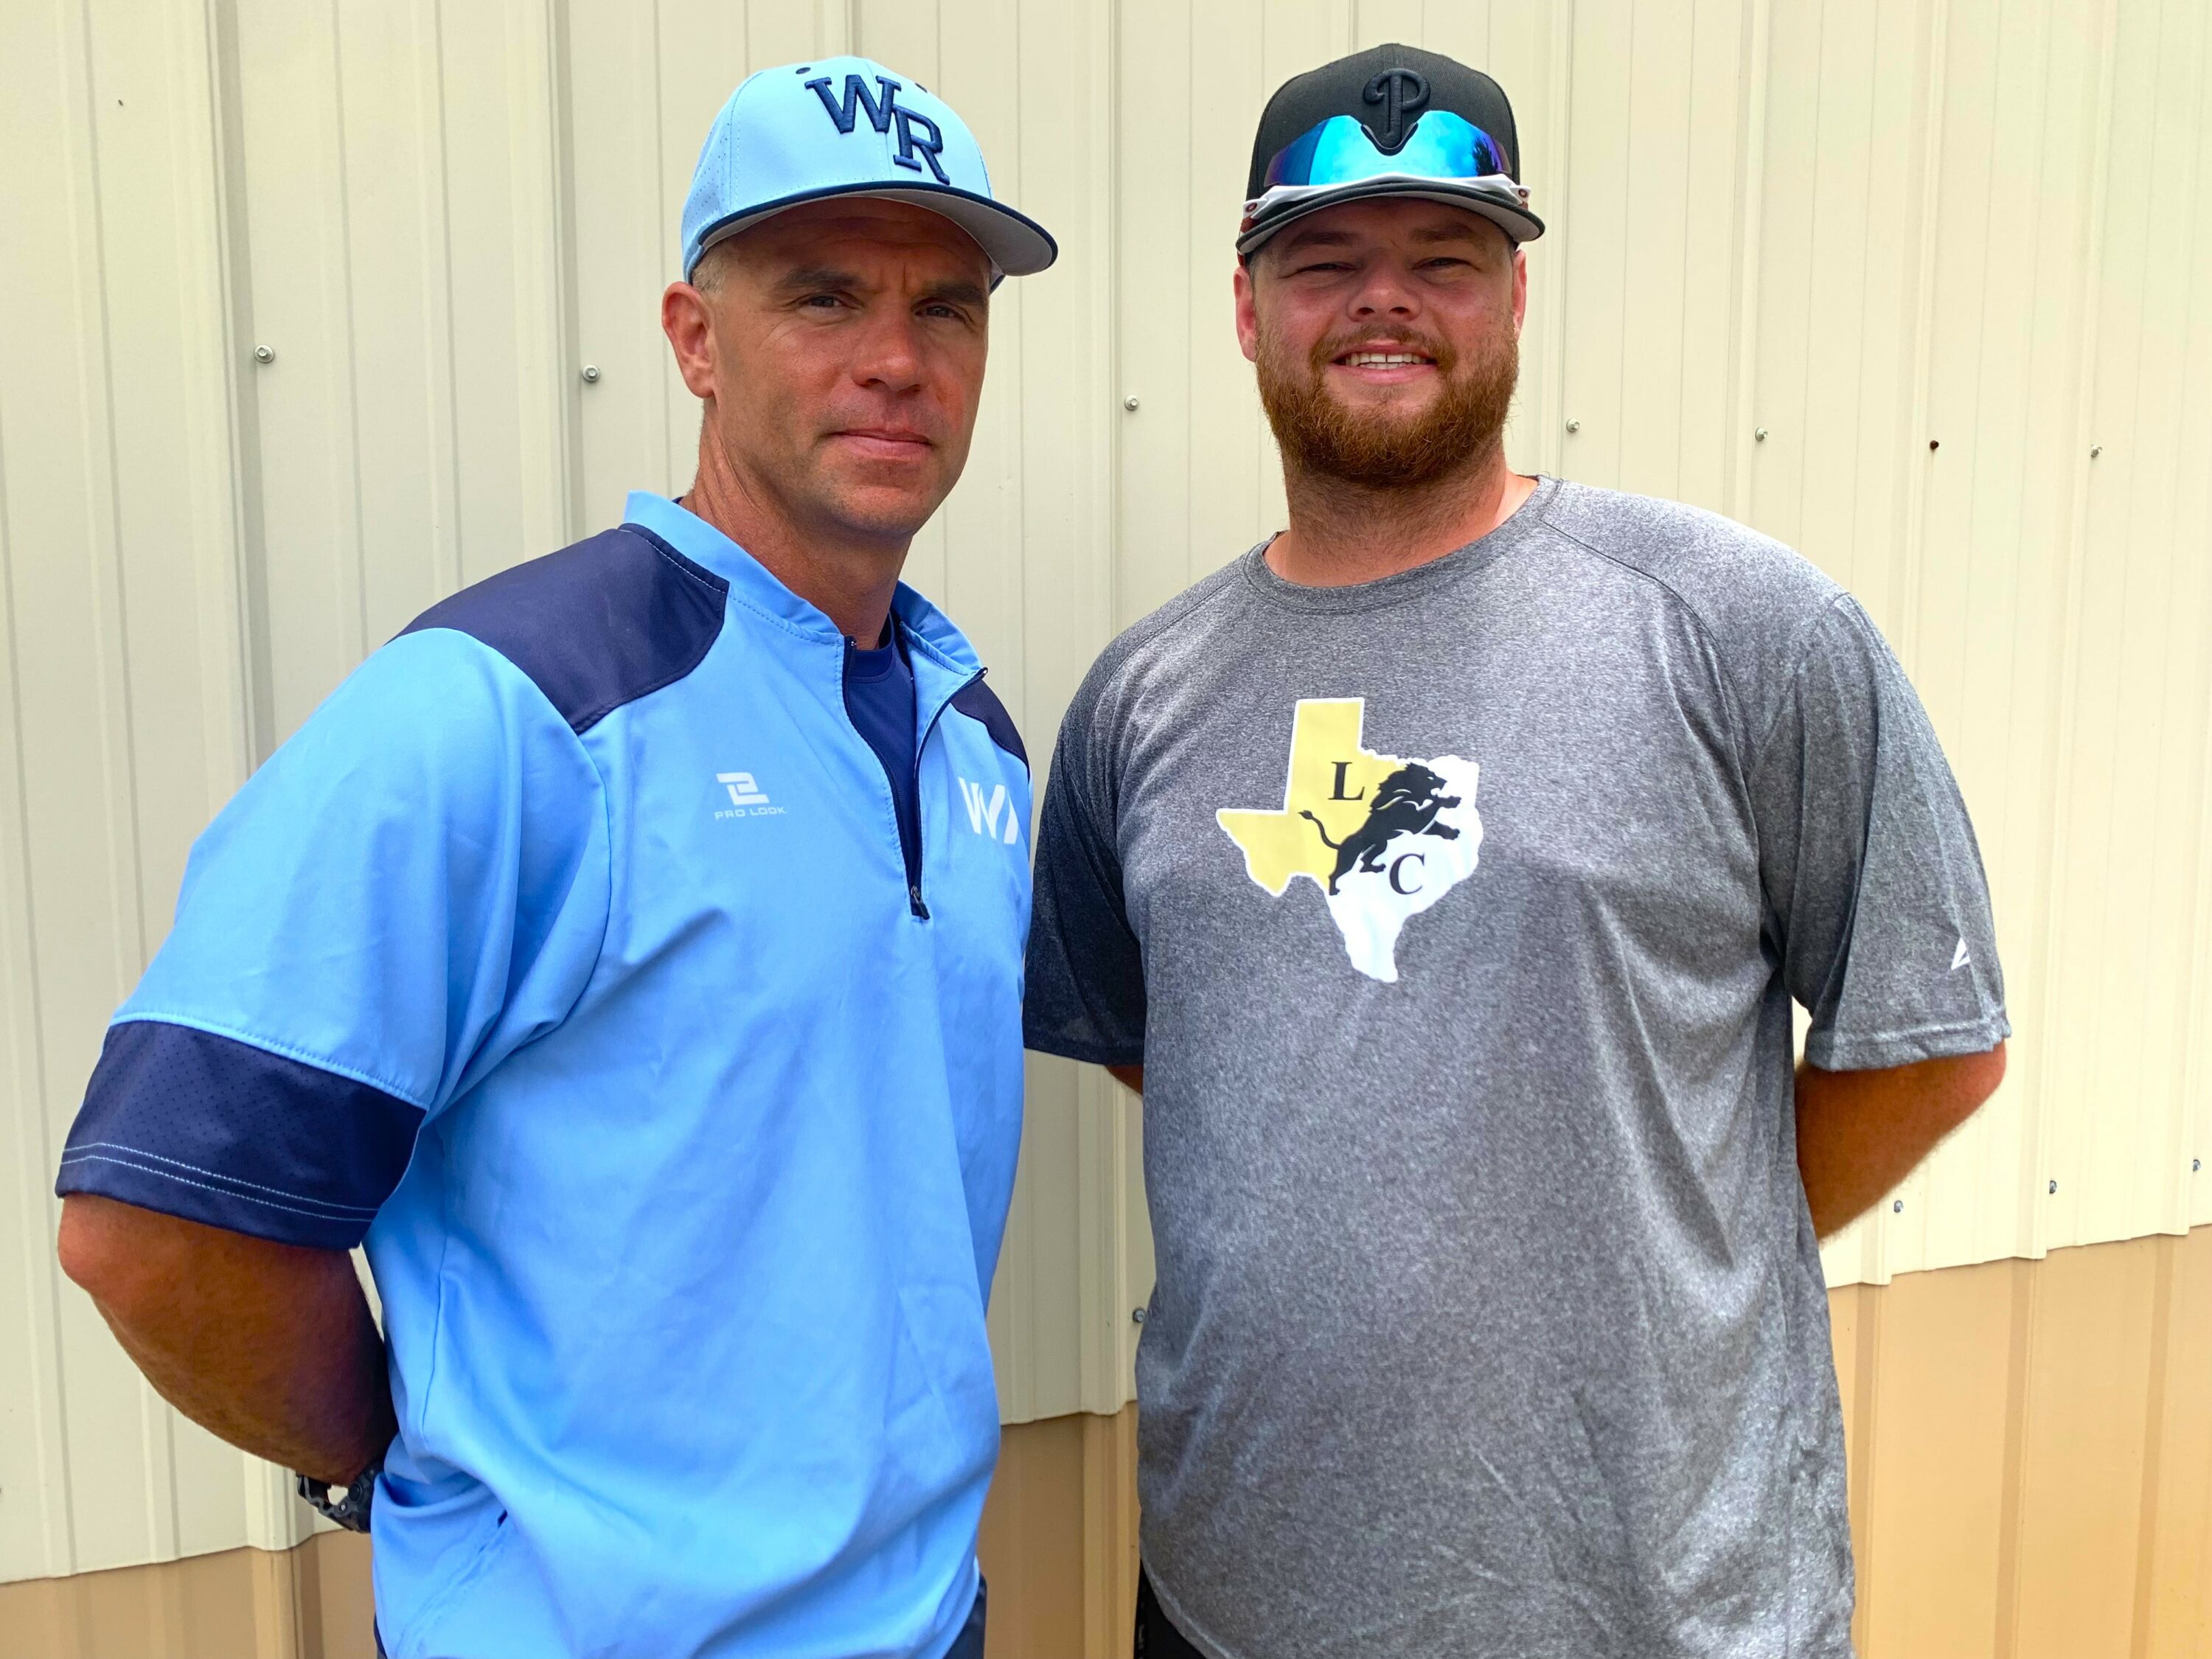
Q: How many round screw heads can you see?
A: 11